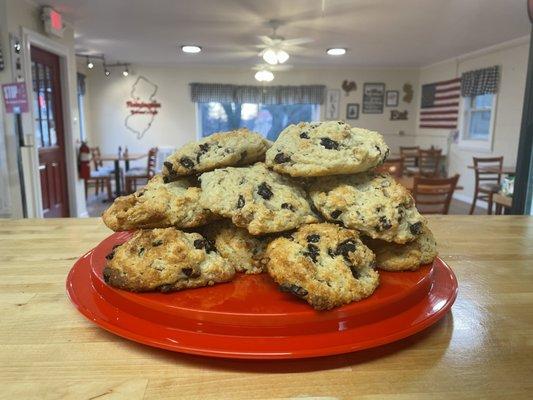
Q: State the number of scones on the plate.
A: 9